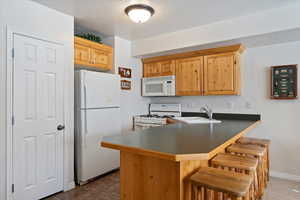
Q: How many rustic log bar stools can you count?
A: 4